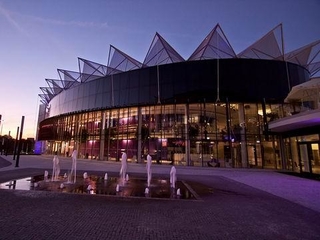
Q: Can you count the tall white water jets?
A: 5